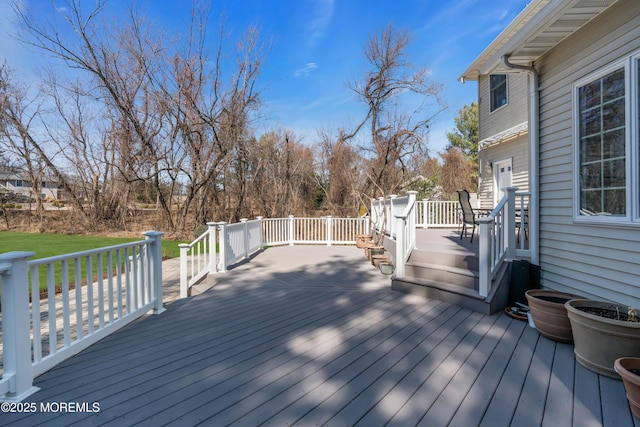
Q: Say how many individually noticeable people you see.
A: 0